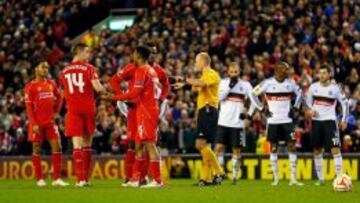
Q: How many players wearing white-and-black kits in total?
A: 3